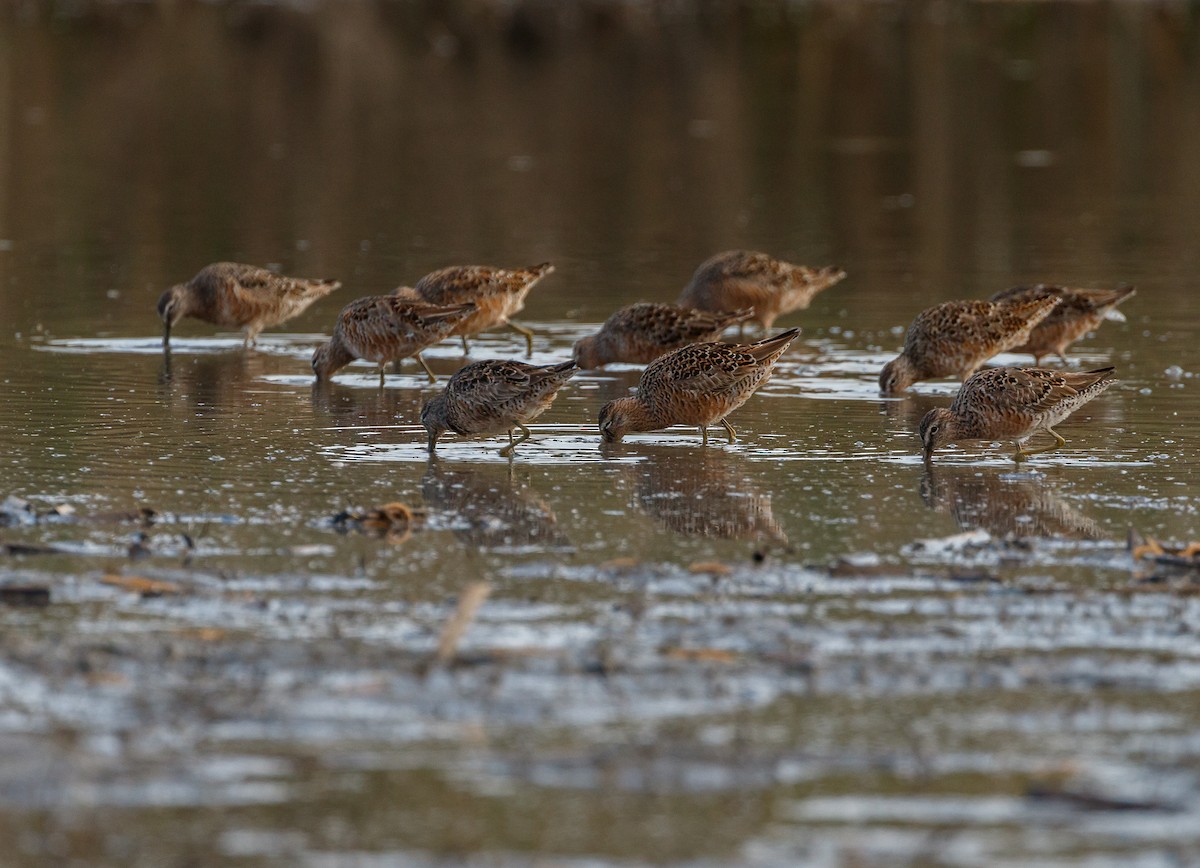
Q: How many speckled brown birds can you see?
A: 10